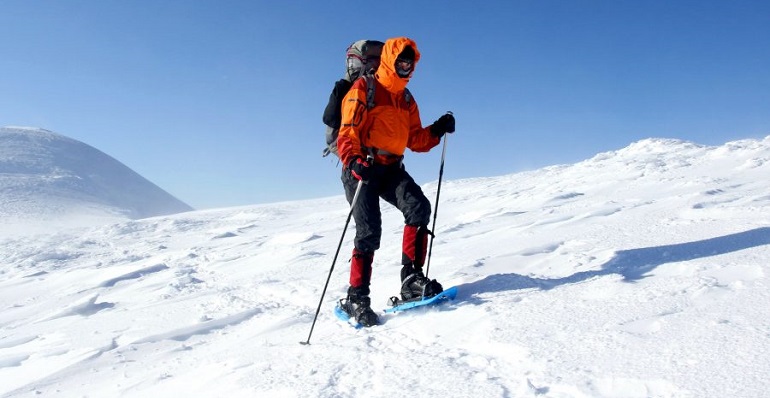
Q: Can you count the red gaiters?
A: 2